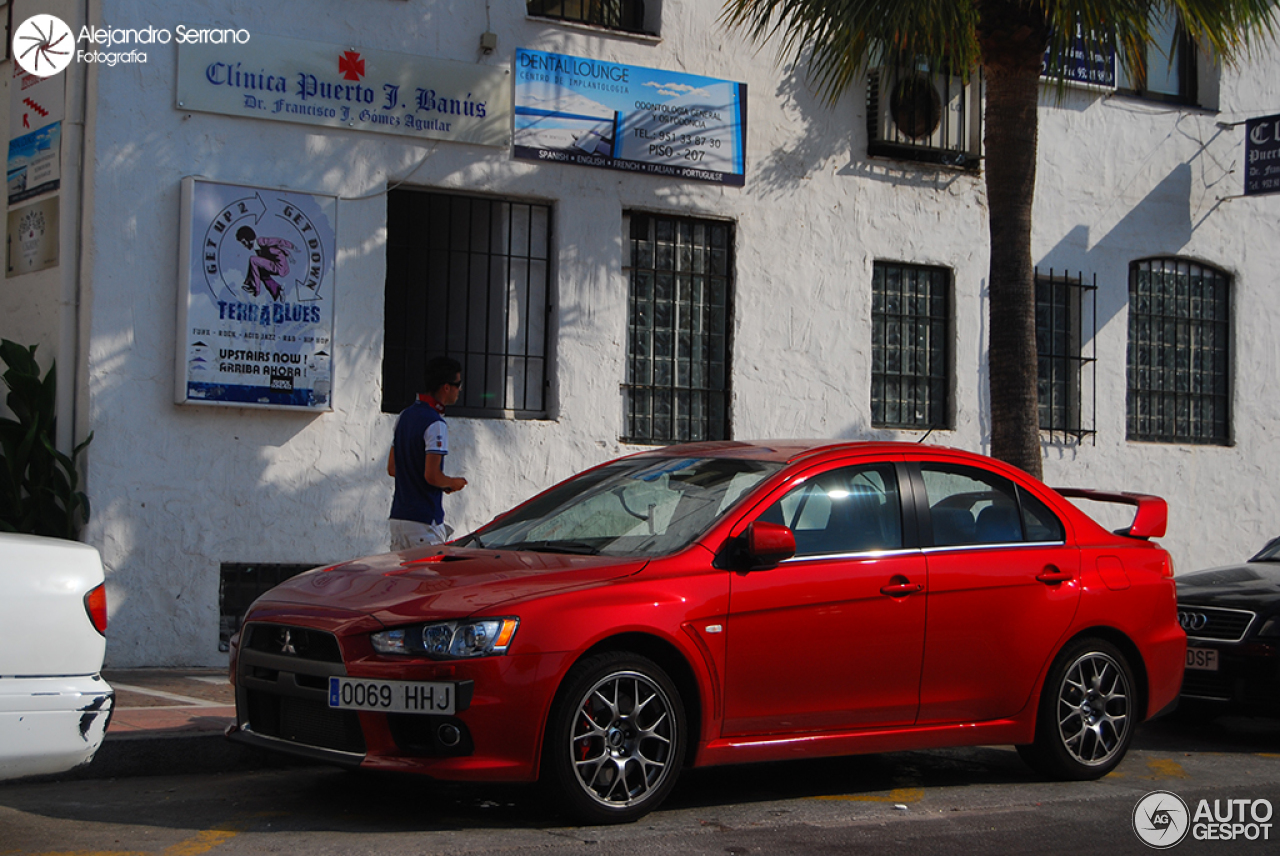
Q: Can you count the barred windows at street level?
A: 5